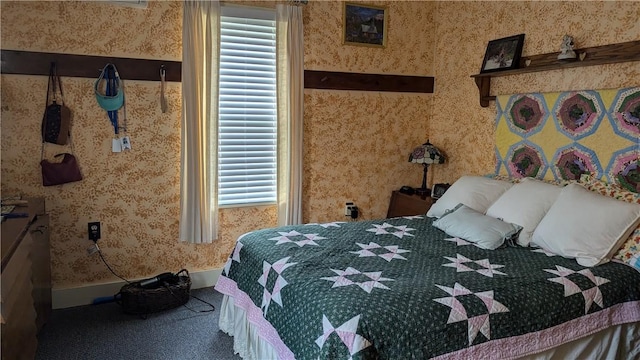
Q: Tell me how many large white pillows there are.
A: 3